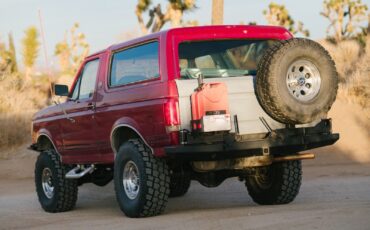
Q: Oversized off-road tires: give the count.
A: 5